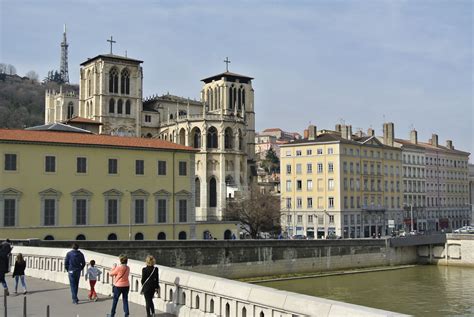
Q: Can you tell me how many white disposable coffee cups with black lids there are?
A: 0